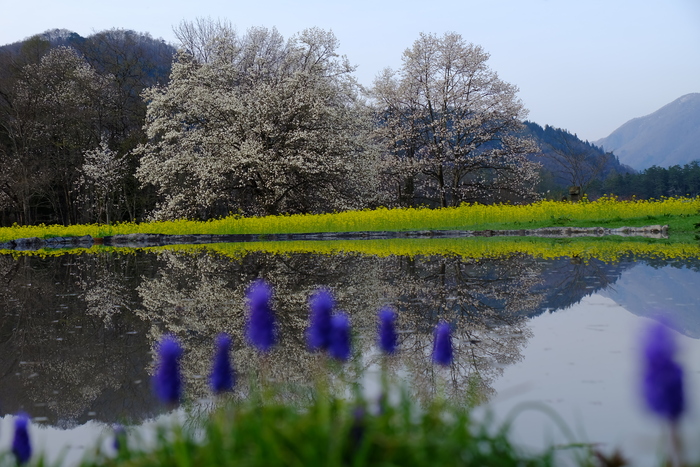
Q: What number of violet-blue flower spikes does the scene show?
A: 9